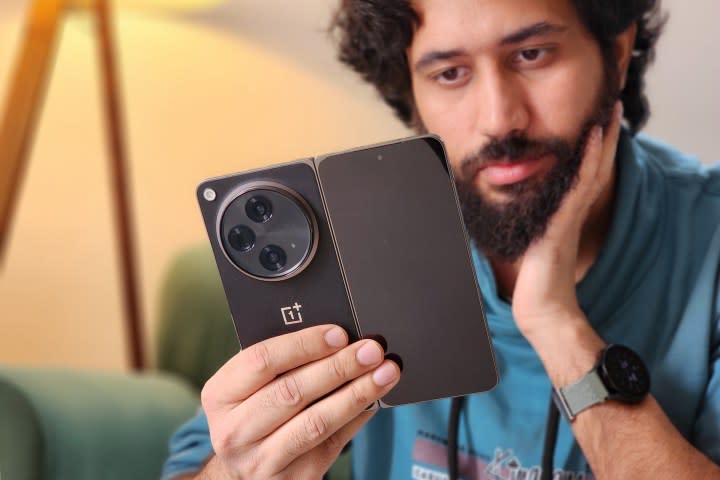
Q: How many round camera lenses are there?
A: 3